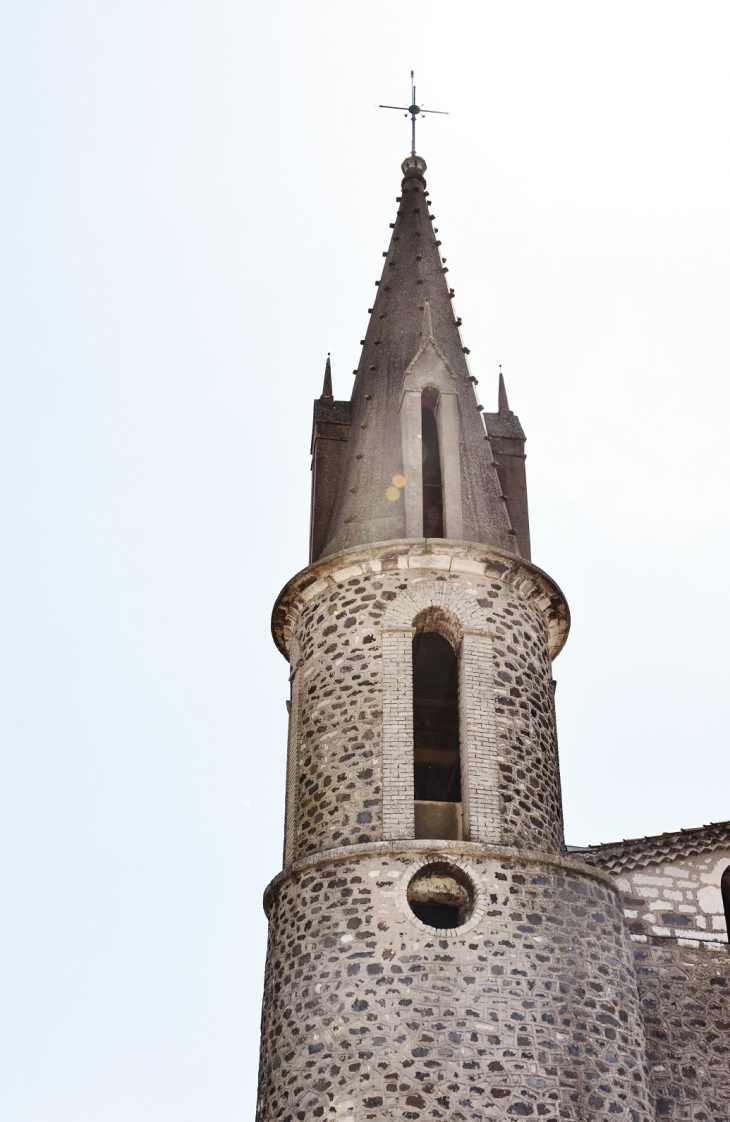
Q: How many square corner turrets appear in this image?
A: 2